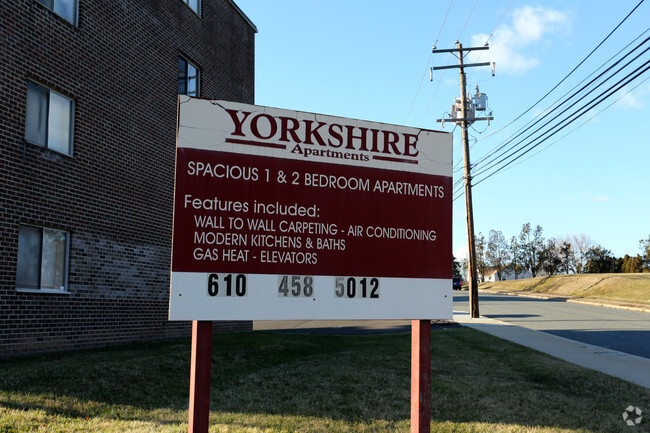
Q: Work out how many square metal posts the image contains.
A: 2